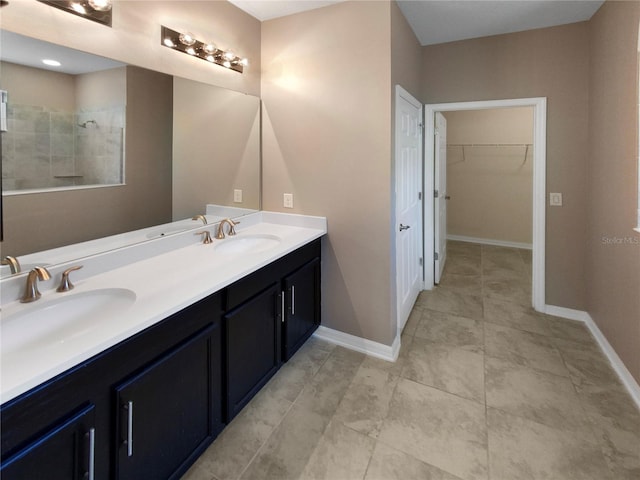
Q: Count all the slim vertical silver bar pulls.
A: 4